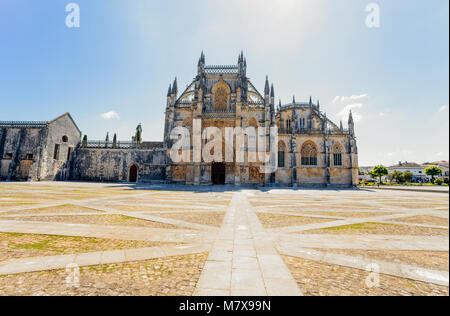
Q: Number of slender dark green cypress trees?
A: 4